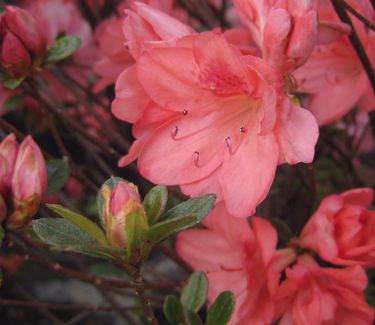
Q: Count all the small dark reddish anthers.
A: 5